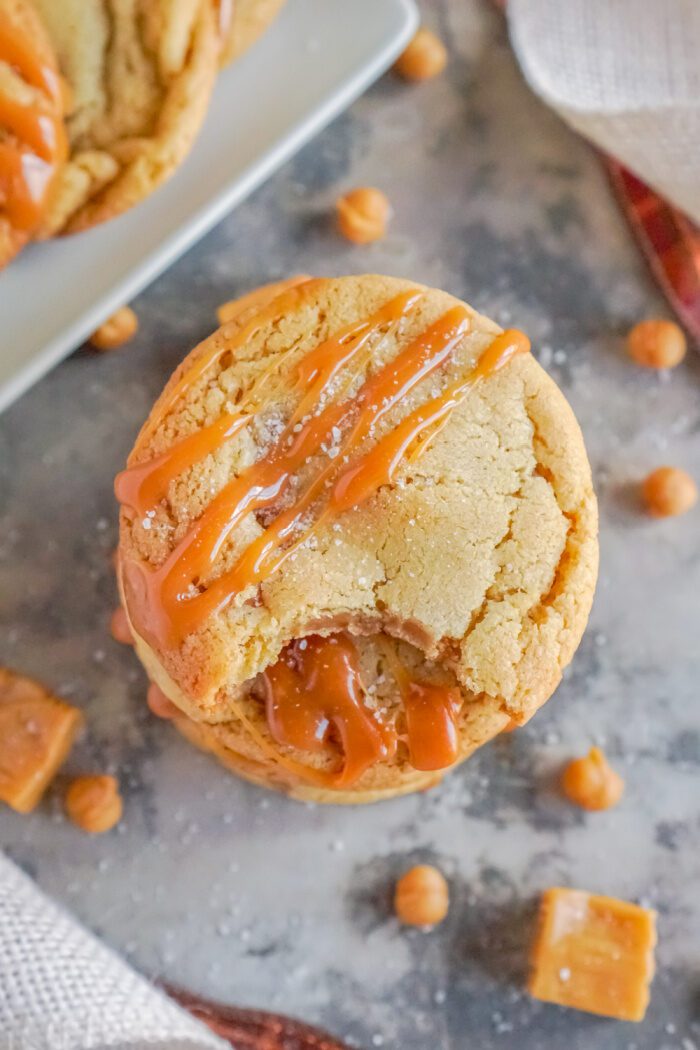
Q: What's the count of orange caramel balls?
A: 8